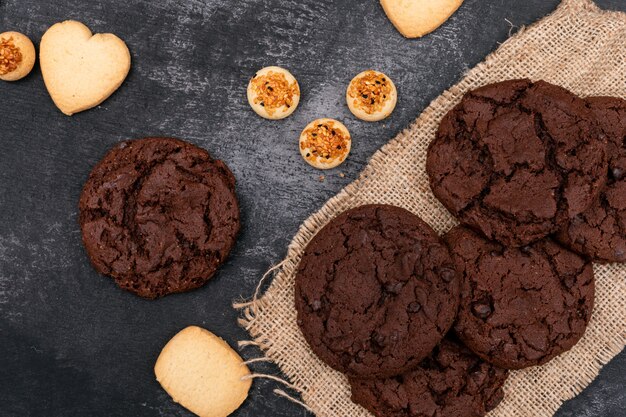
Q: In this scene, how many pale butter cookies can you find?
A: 3